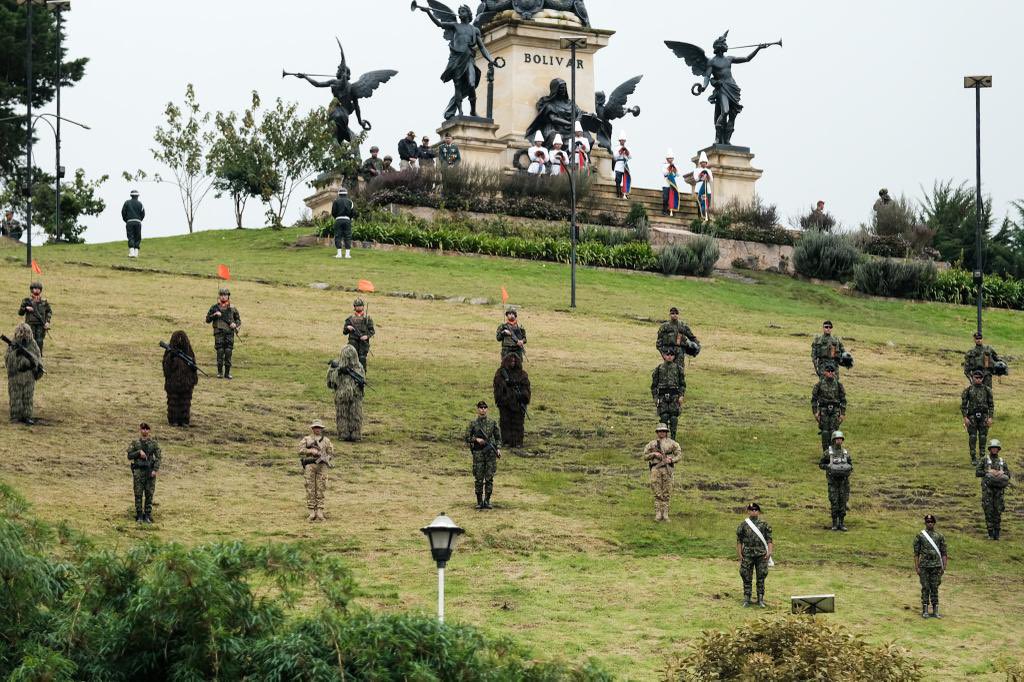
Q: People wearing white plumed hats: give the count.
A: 6